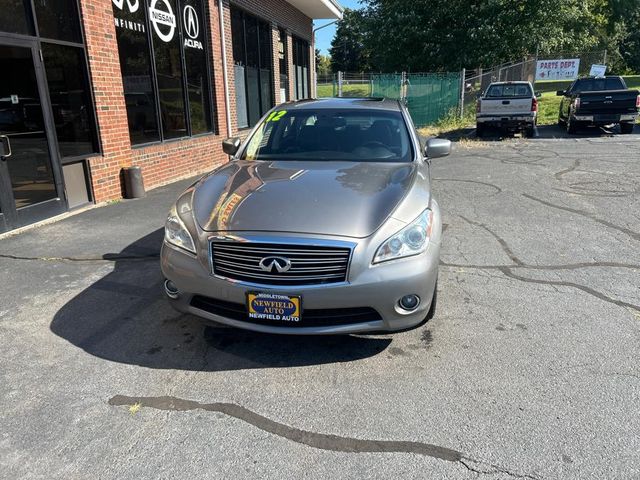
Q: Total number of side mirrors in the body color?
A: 2